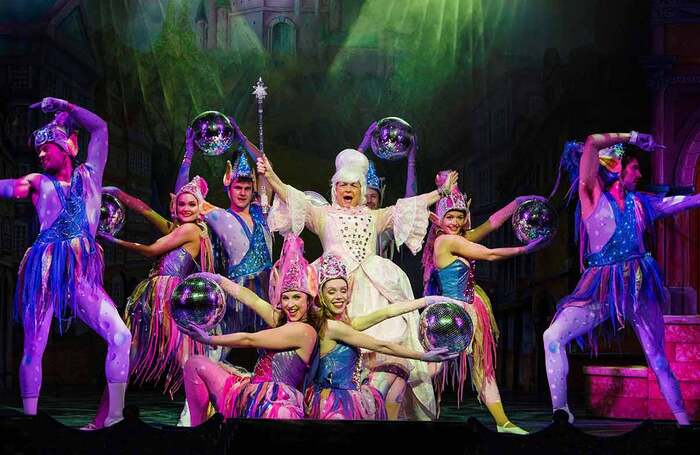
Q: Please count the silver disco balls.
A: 6